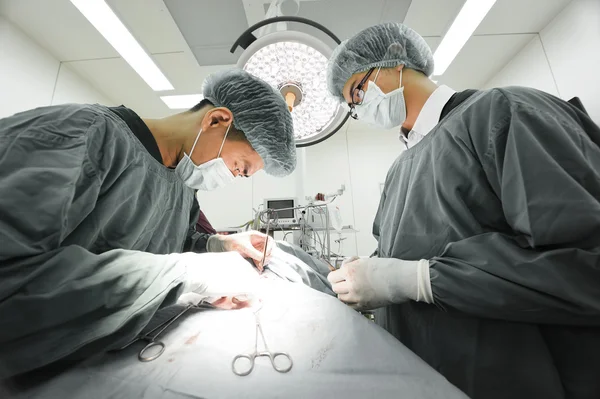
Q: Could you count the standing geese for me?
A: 0